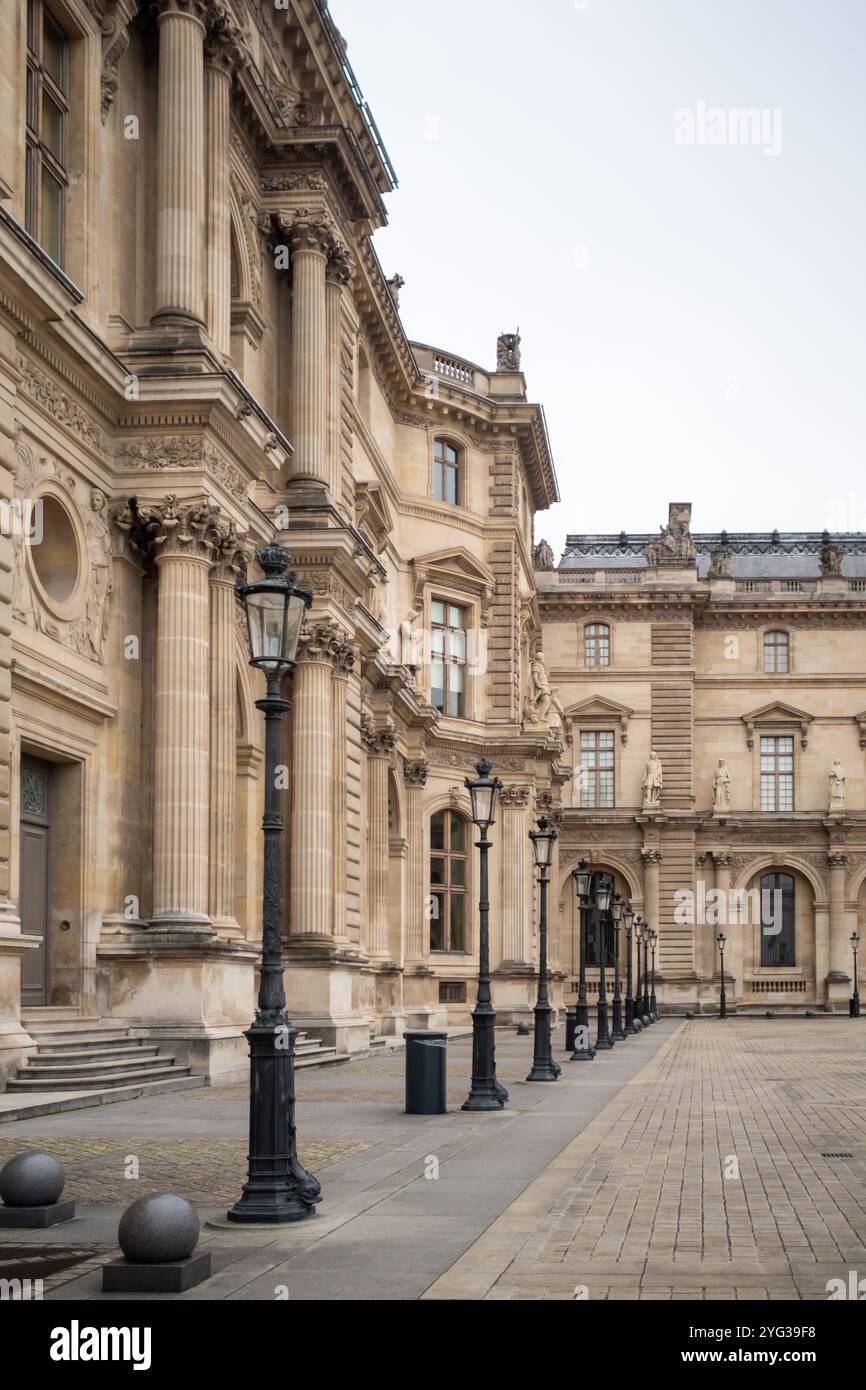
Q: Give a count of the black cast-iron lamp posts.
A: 12